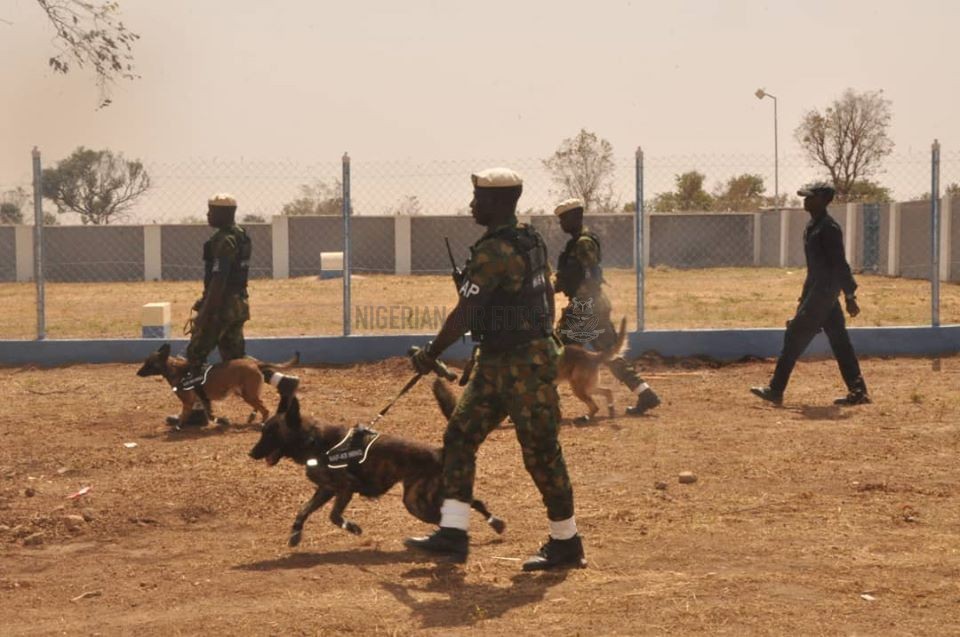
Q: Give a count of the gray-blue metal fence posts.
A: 4